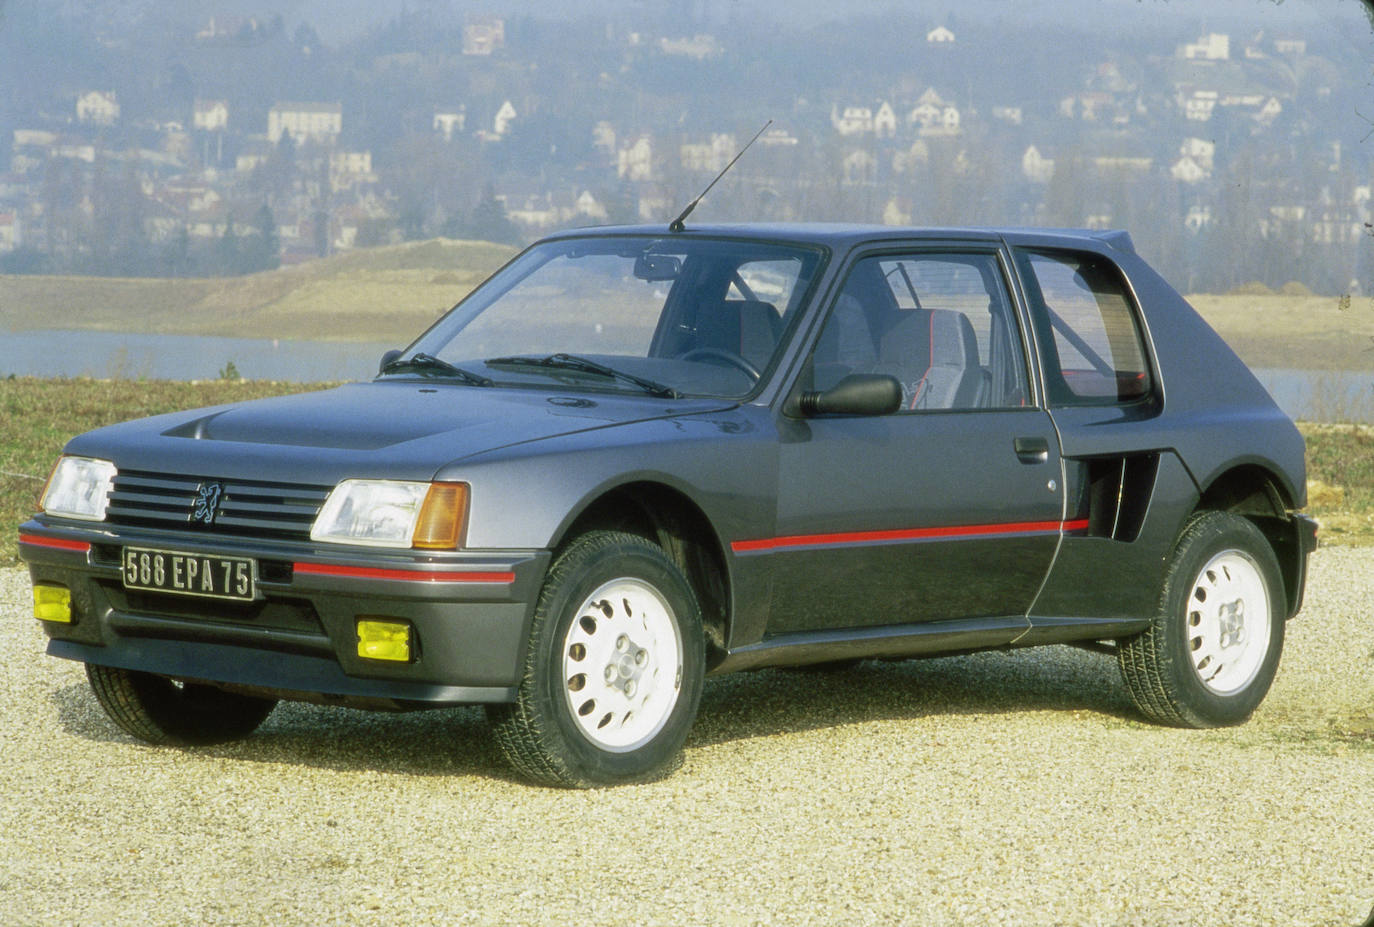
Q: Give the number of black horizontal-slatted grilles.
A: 1